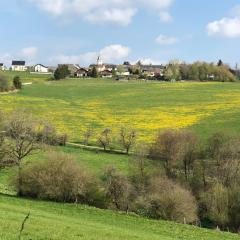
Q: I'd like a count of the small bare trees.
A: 3